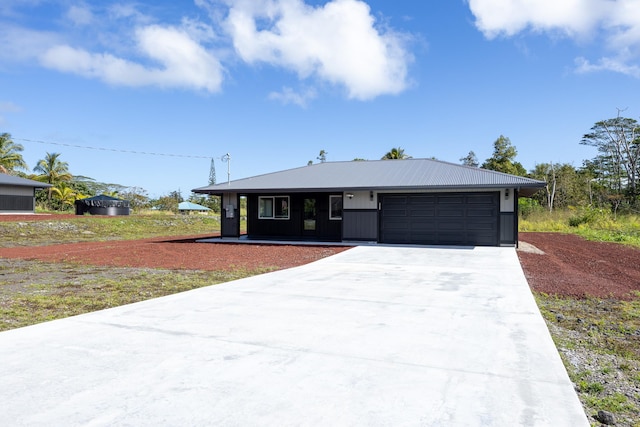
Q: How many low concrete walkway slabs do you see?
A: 1